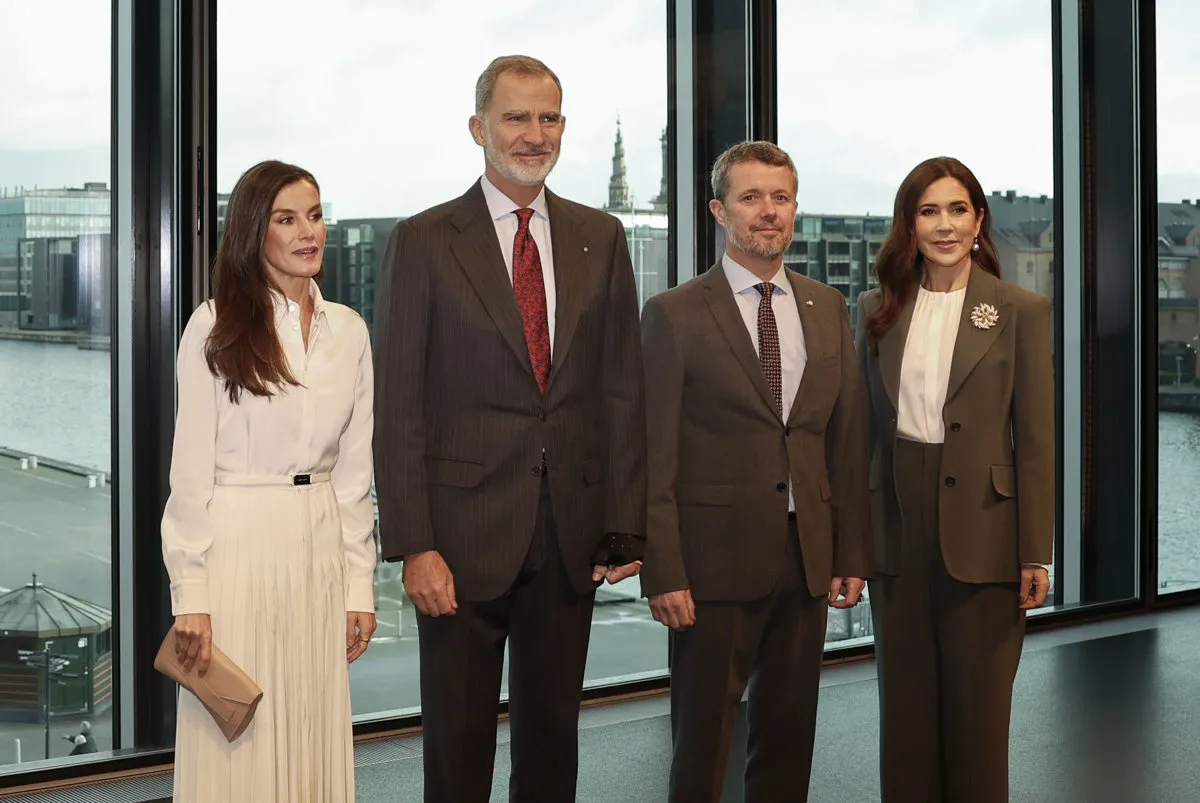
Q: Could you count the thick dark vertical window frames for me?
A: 3